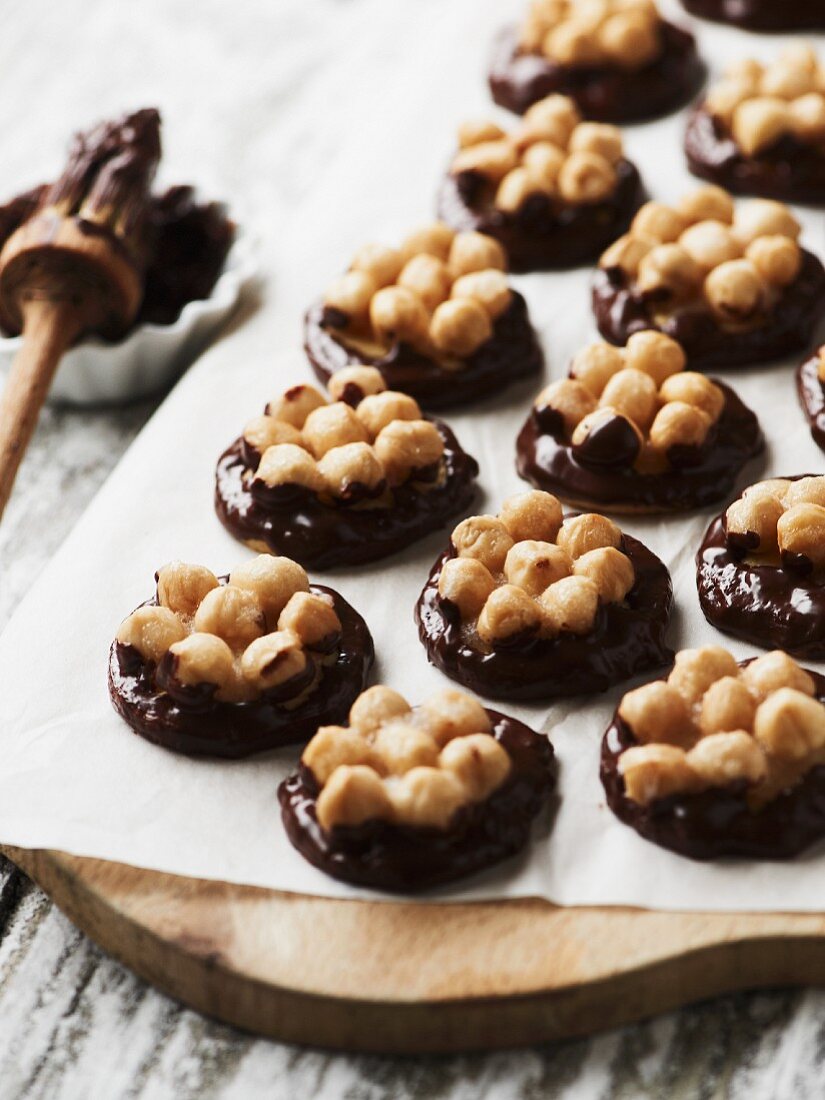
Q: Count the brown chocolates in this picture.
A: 14